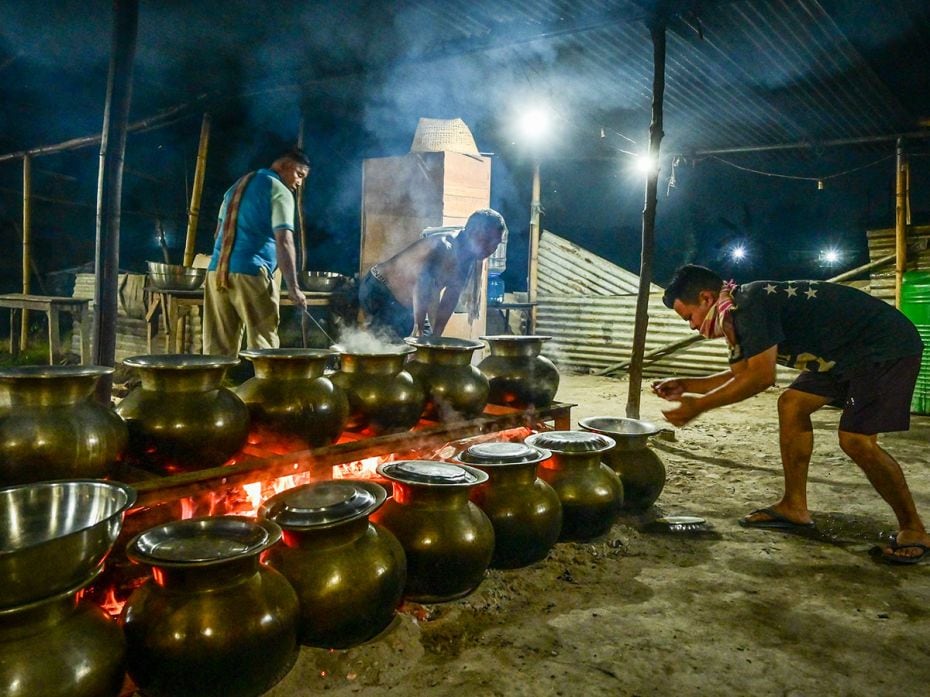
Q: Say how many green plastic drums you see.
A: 1